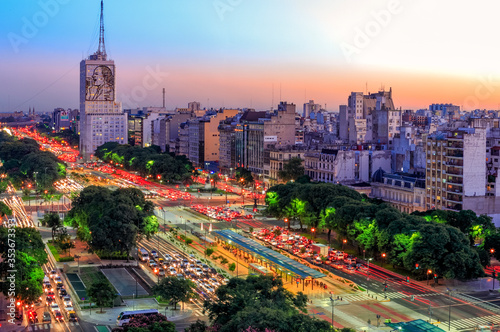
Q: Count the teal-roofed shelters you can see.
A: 2